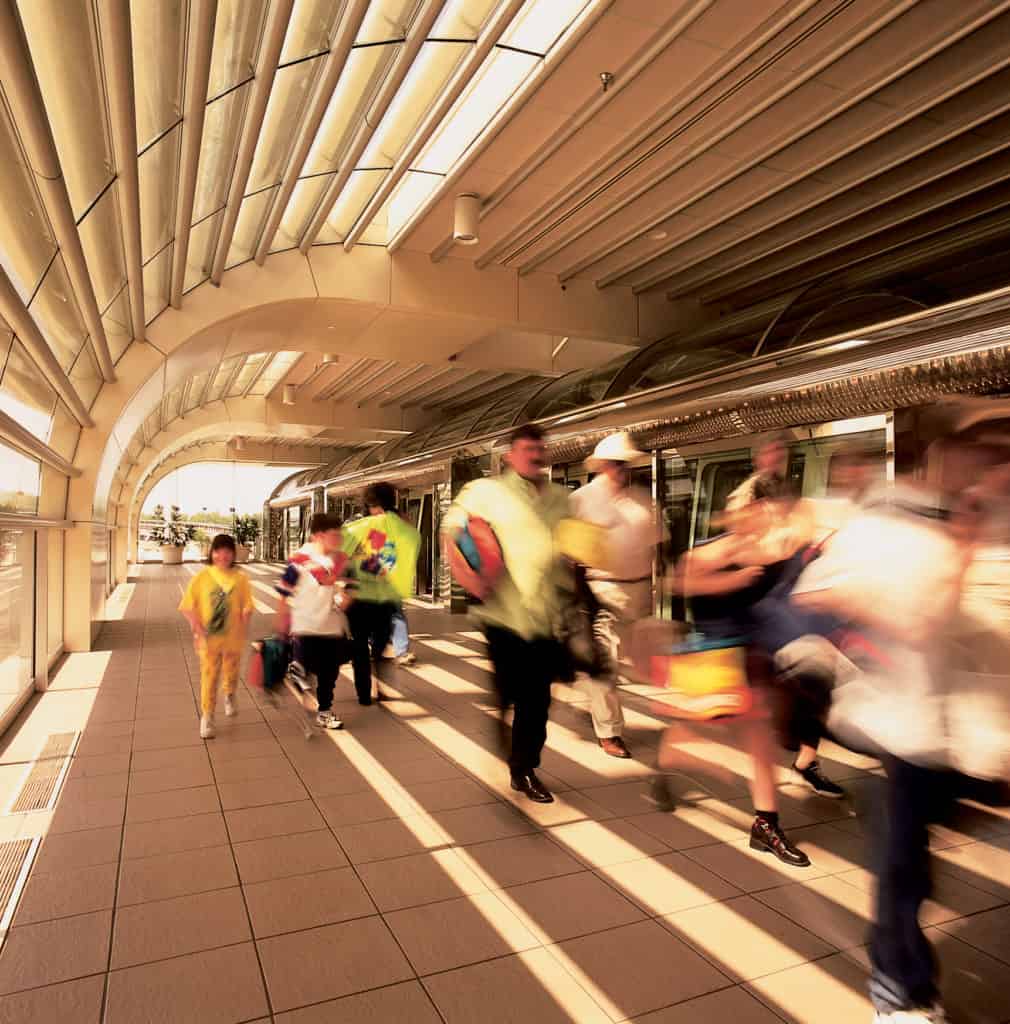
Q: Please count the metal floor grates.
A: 2